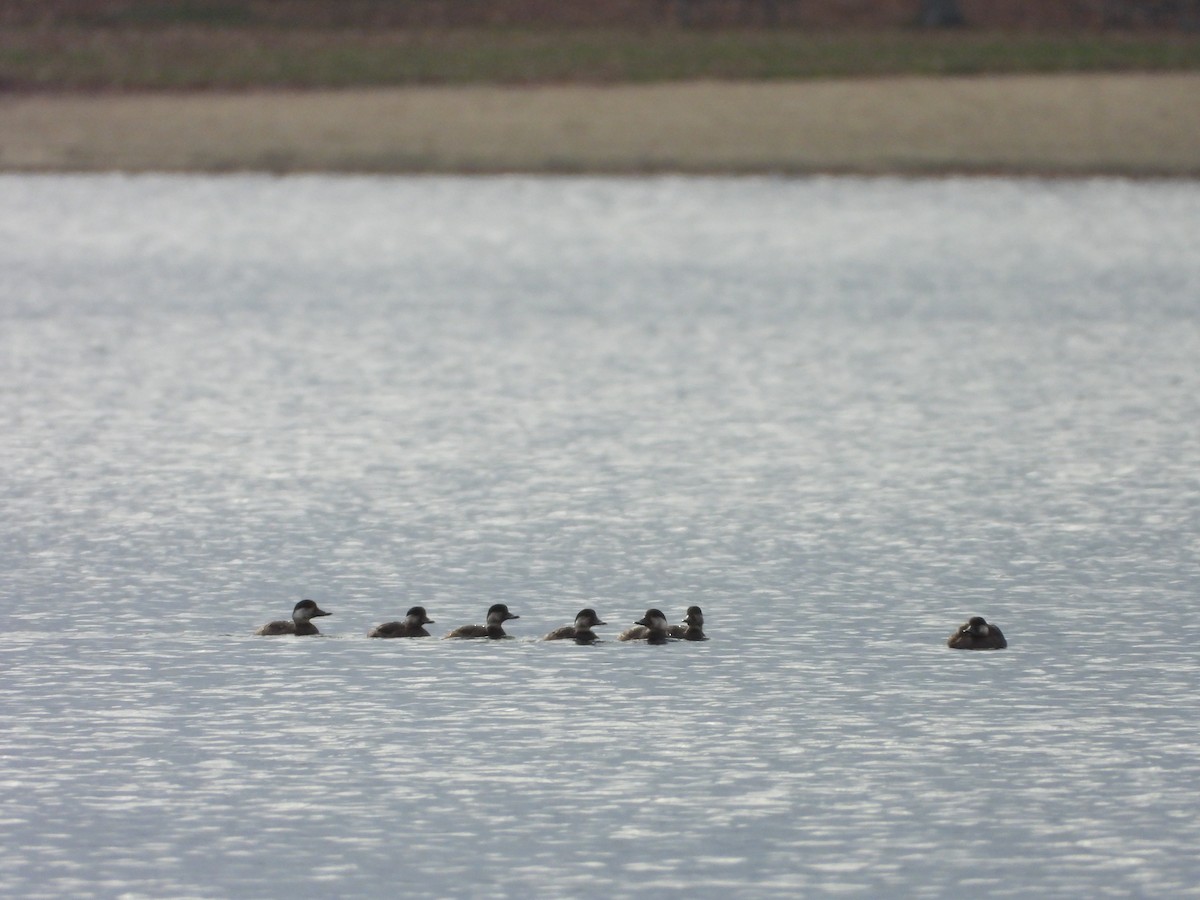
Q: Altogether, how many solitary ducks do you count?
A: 1